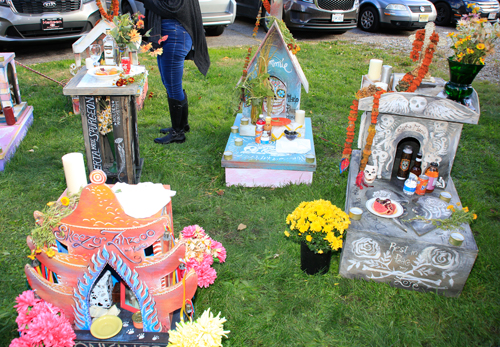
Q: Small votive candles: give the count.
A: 8